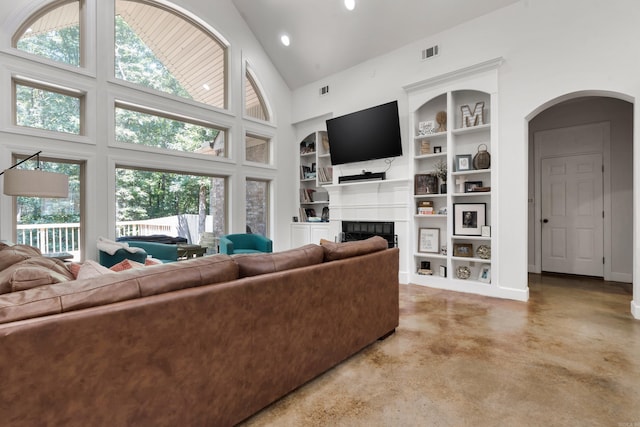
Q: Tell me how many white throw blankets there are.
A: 1